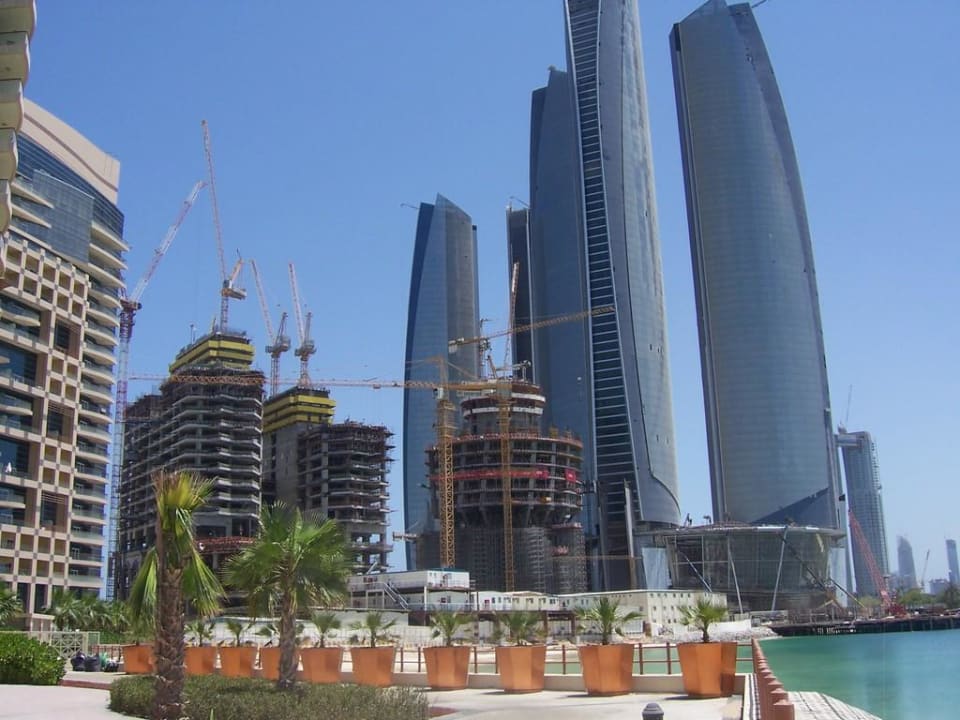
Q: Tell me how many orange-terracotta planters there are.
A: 10